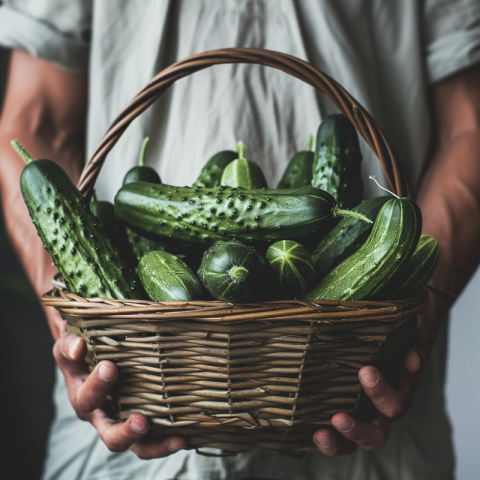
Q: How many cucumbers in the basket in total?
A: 14